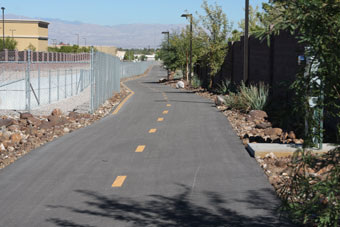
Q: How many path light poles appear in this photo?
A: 3